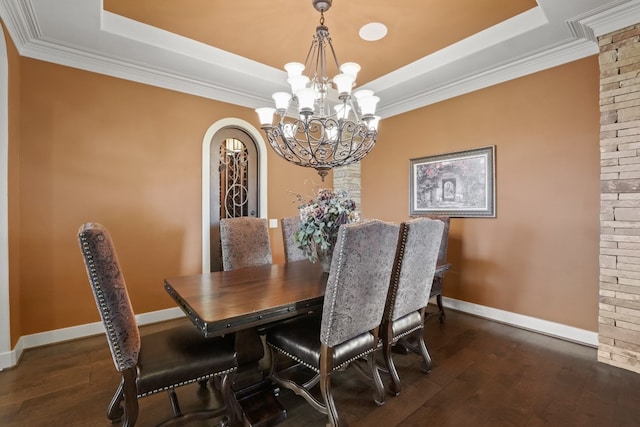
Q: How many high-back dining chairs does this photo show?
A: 6